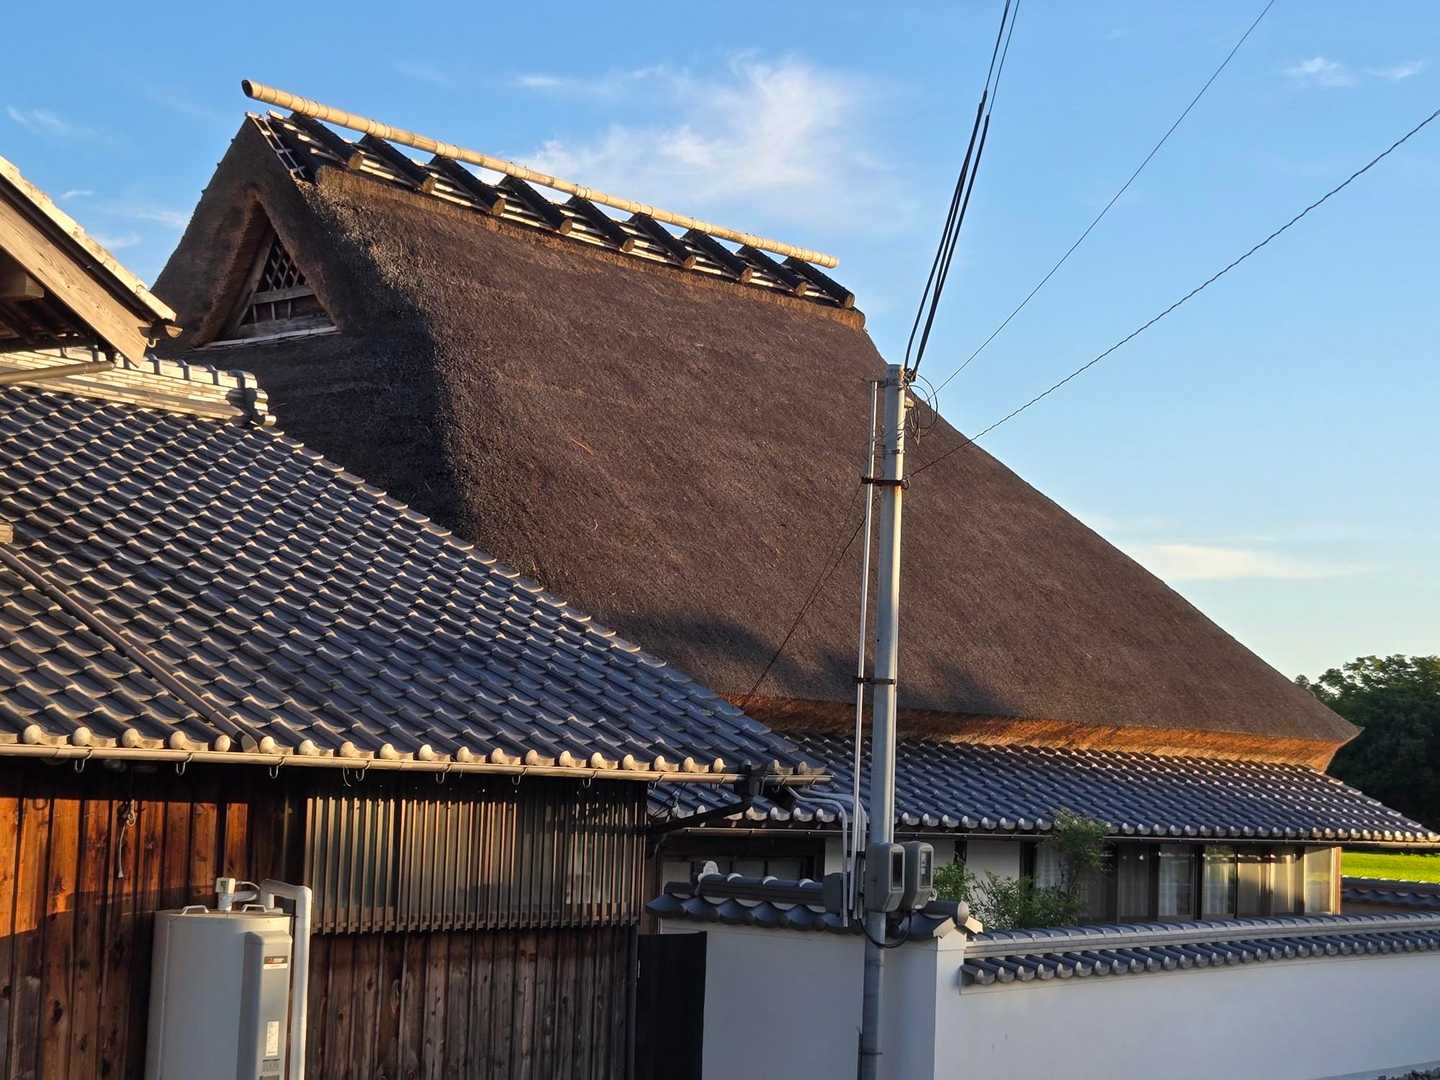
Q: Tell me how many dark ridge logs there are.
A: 9